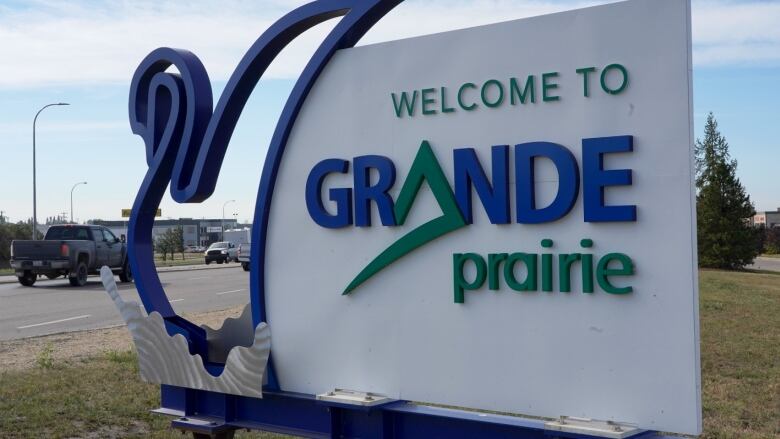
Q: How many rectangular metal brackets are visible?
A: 2